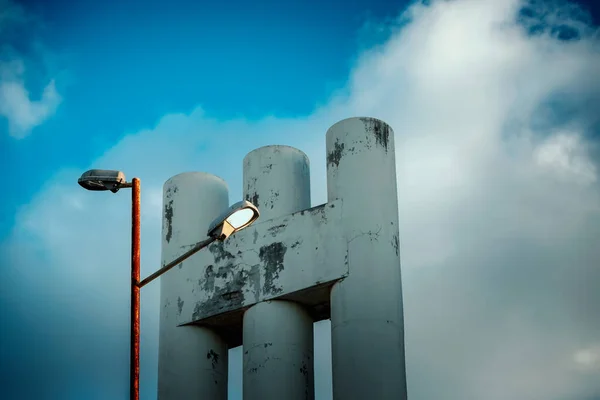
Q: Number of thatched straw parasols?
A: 0